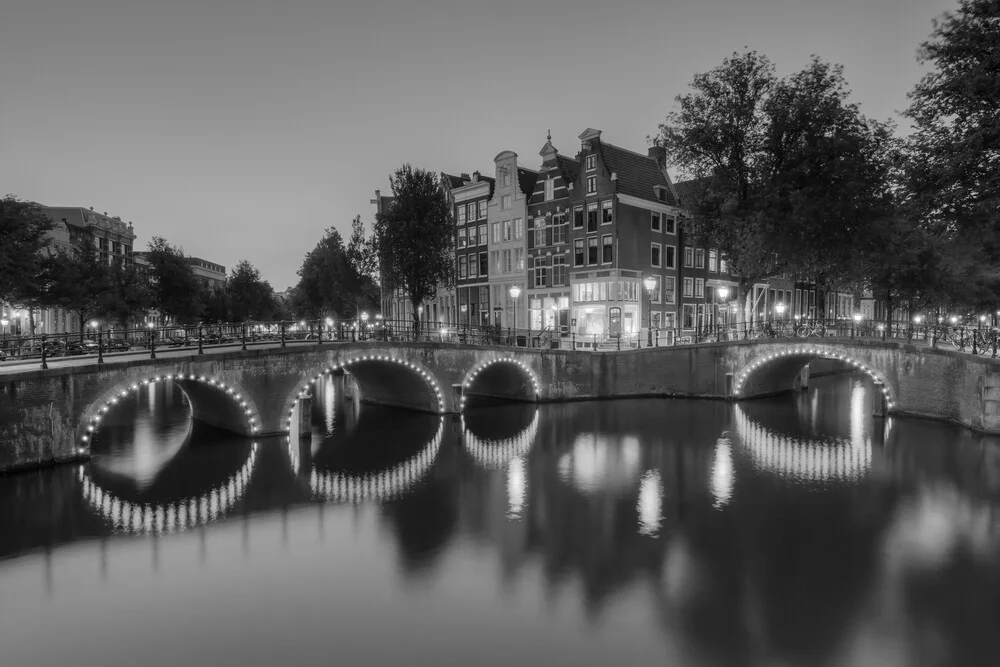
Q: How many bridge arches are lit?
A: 4